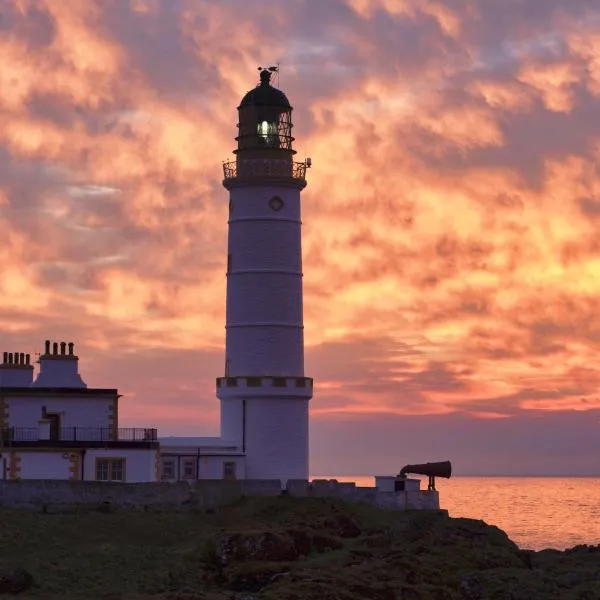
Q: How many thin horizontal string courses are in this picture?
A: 3